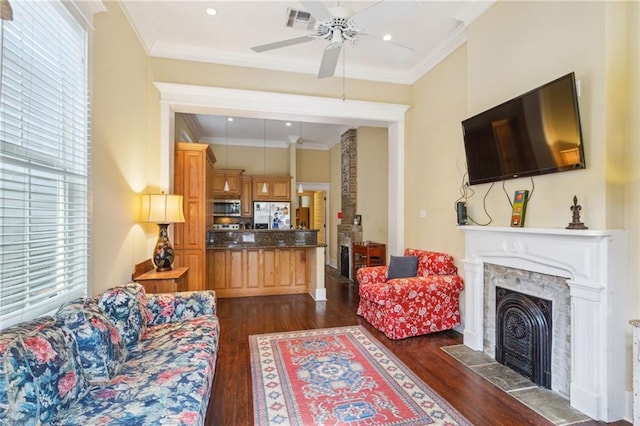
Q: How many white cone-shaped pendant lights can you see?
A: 3